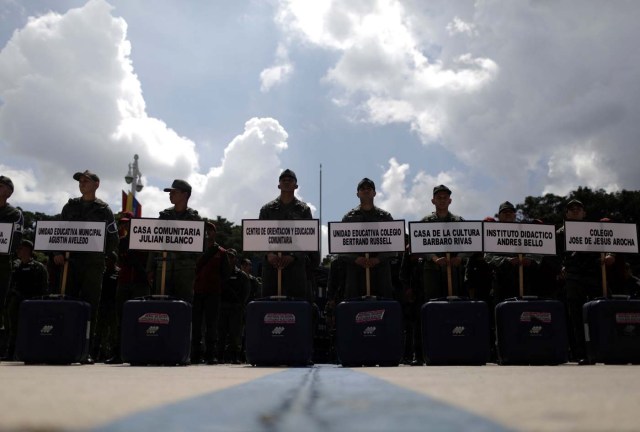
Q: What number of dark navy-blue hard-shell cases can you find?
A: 7